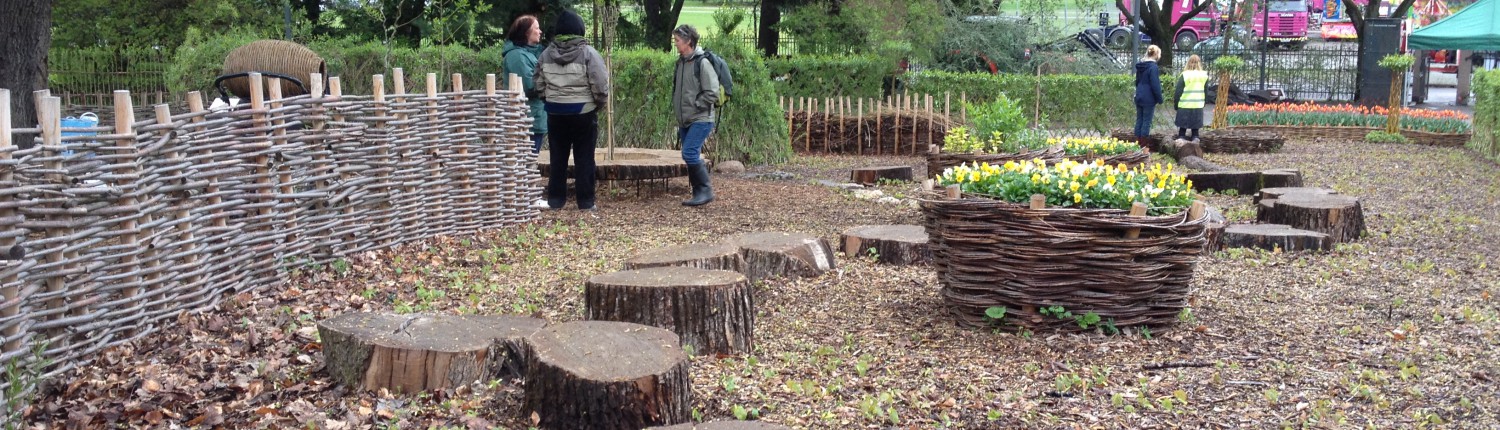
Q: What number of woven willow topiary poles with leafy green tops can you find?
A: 2